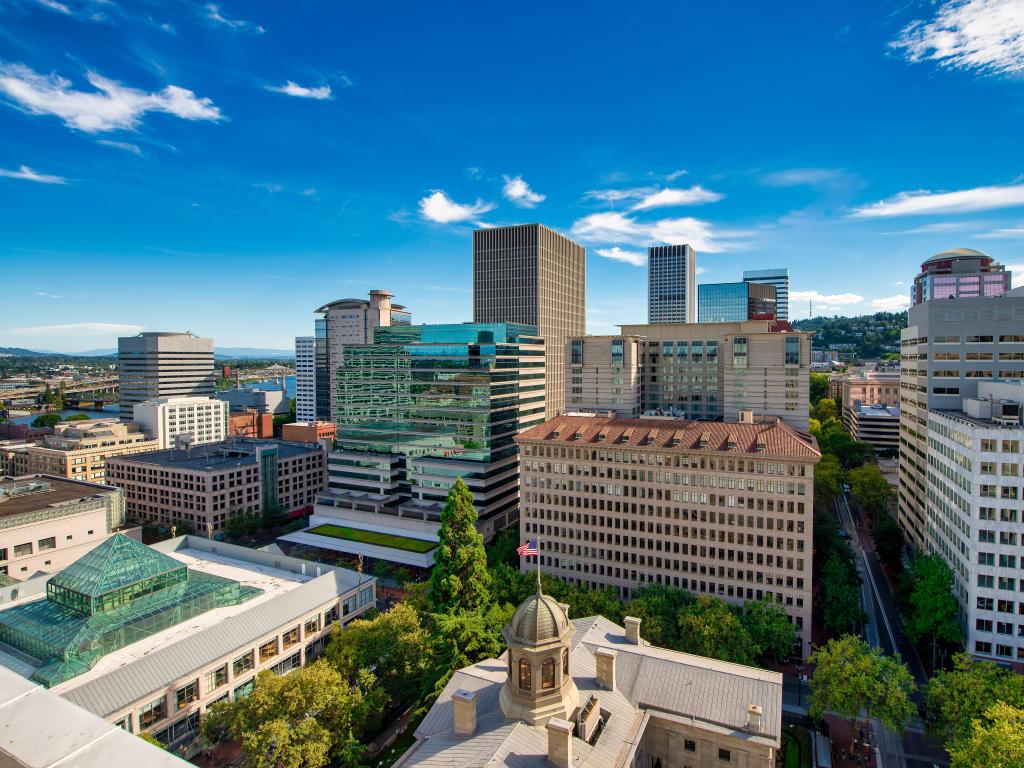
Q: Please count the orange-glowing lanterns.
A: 0